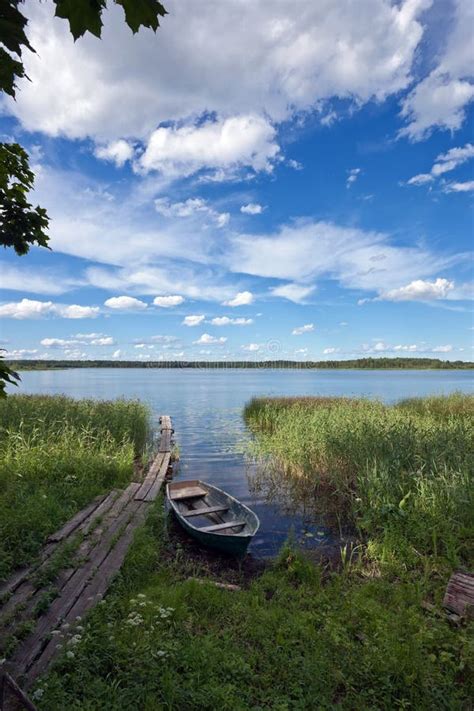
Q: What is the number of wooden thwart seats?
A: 3